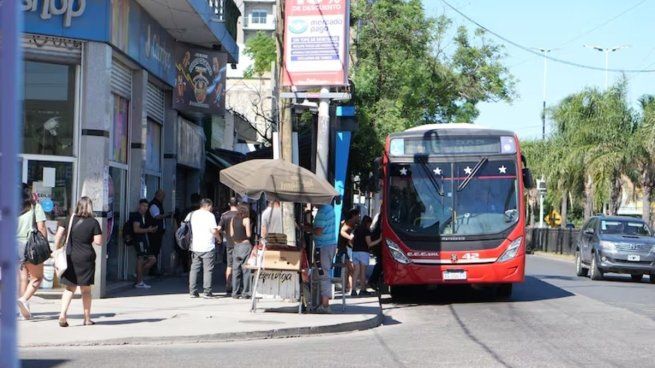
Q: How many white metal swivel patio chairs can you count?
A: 0